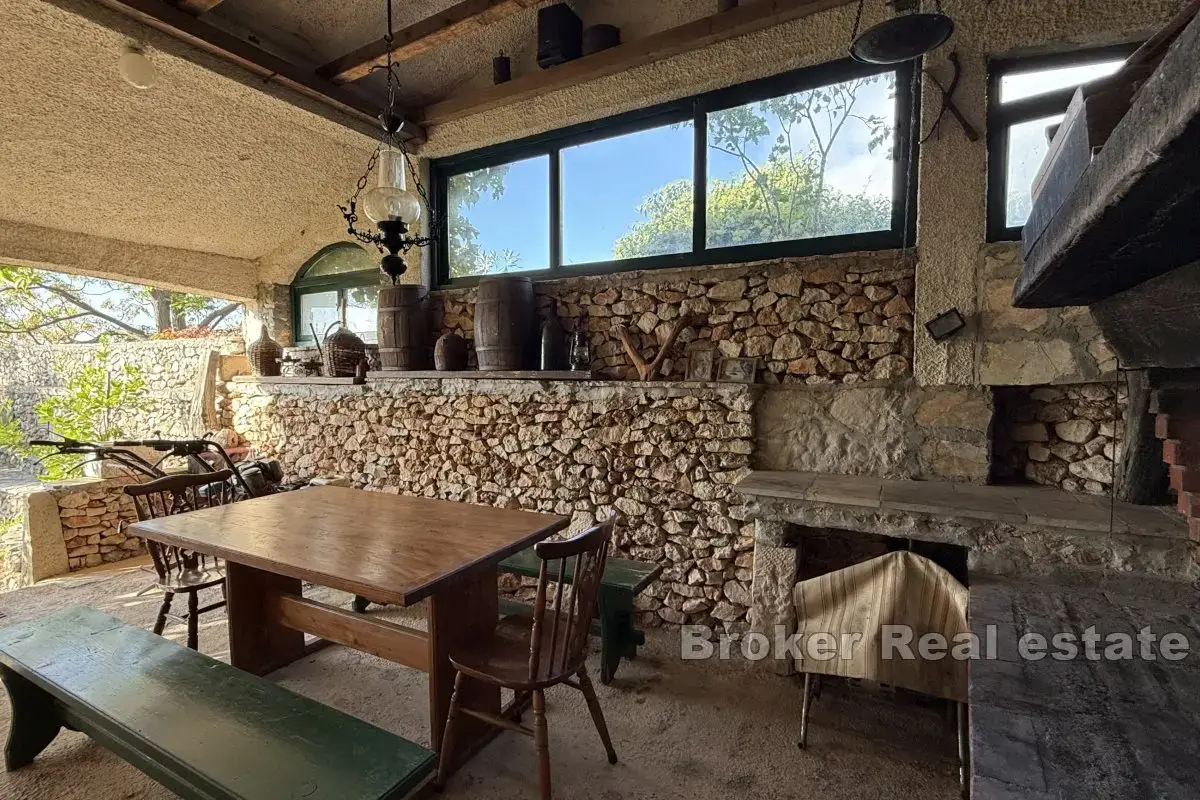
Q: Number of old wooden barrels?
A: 2